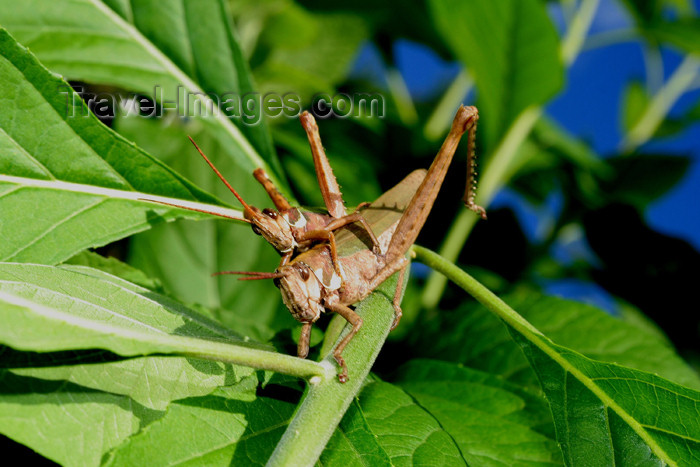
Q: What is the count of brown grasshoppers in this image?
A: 2